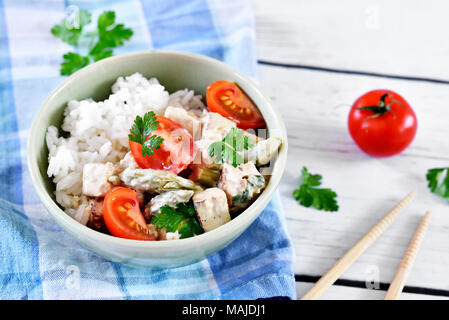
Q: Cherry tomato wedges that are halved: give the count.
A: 3